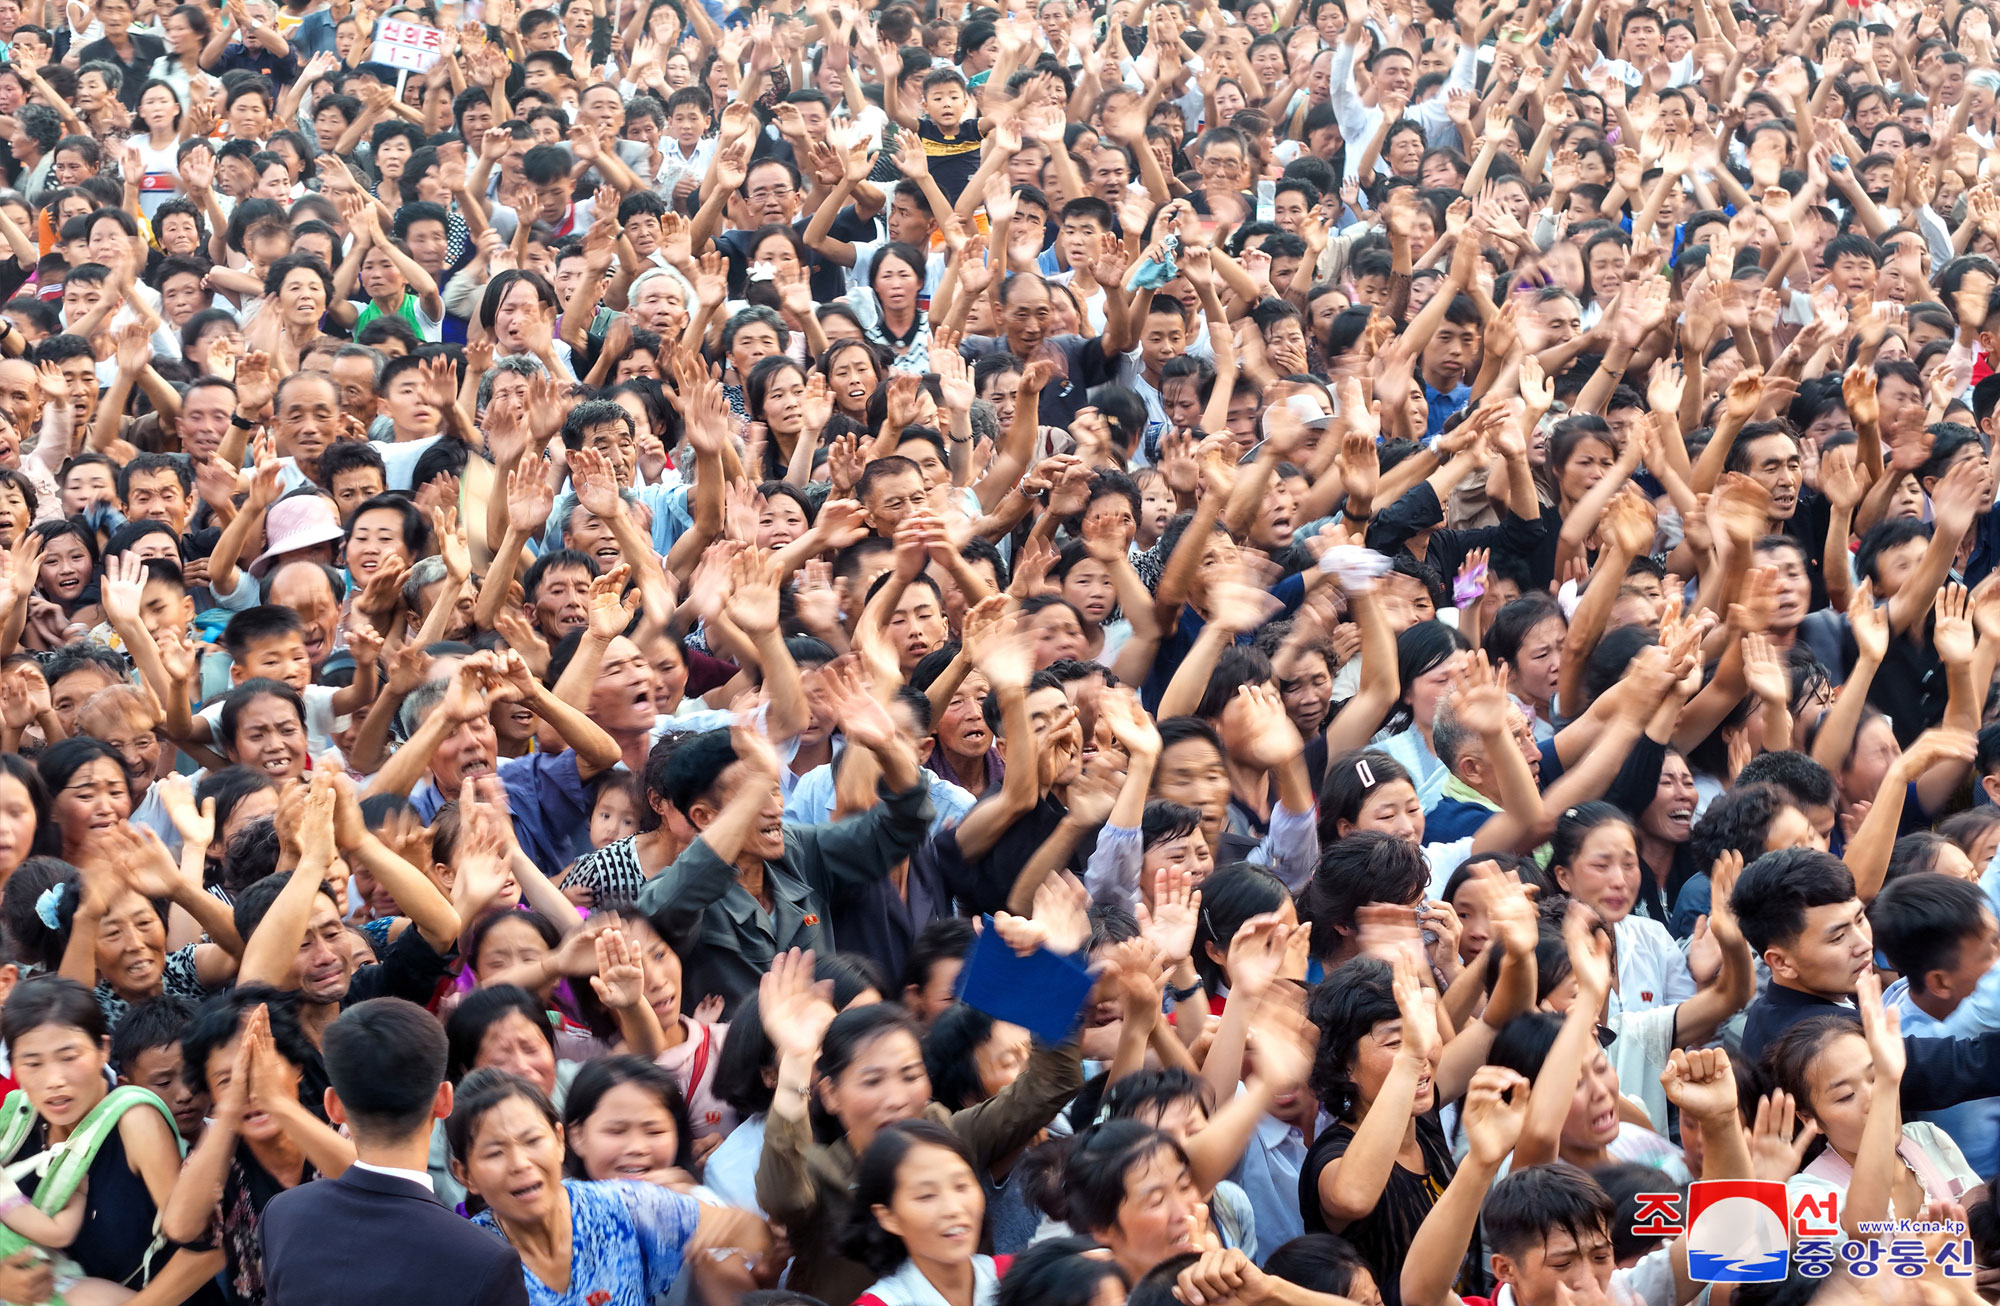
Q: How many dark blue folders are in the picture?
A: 1